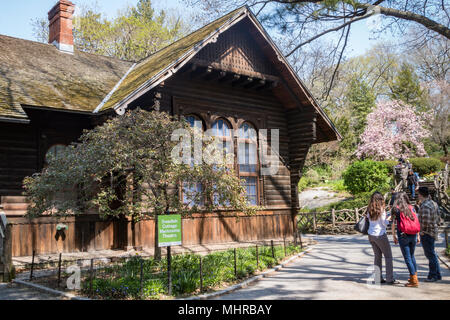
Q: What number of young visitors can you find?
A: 3